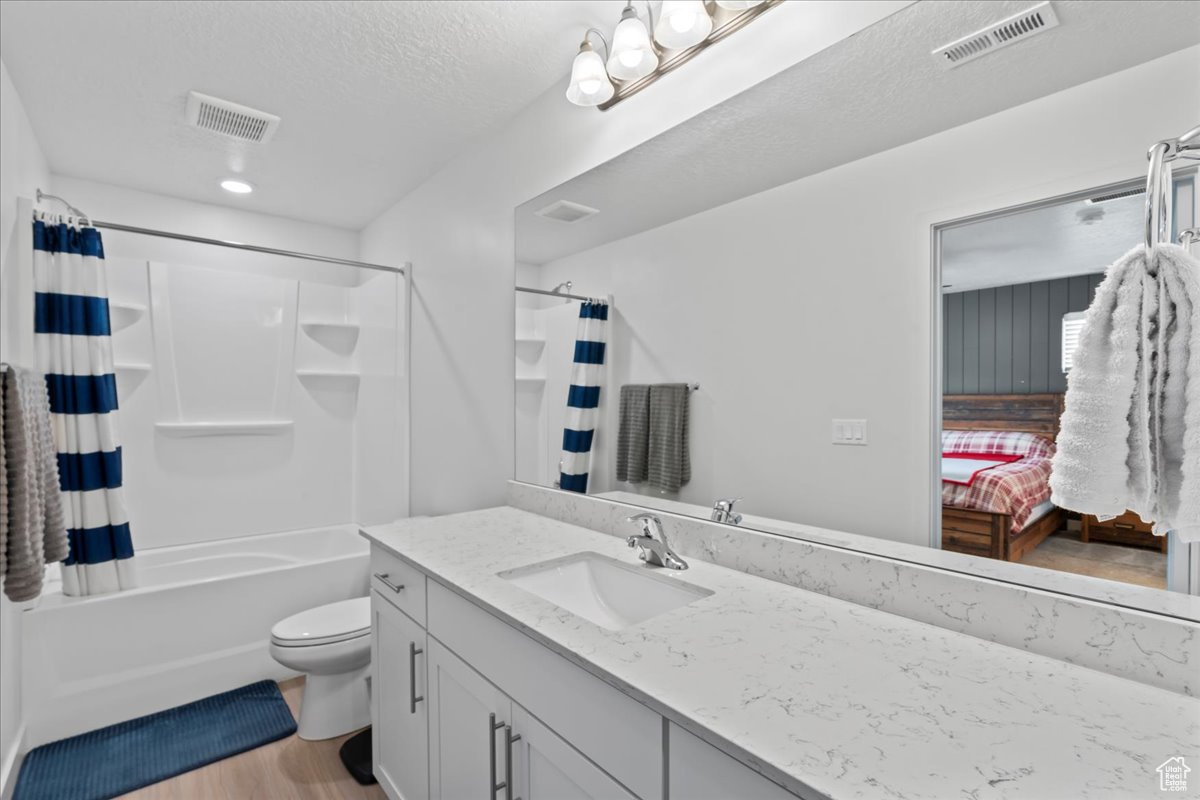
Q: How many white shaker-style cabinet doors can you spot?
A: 3